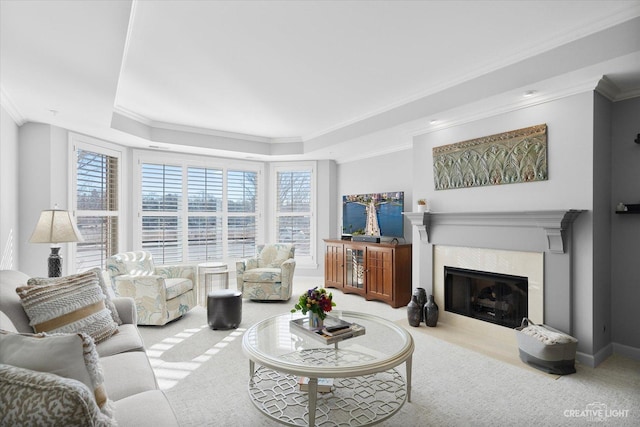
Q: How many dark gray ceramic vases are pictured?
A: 3